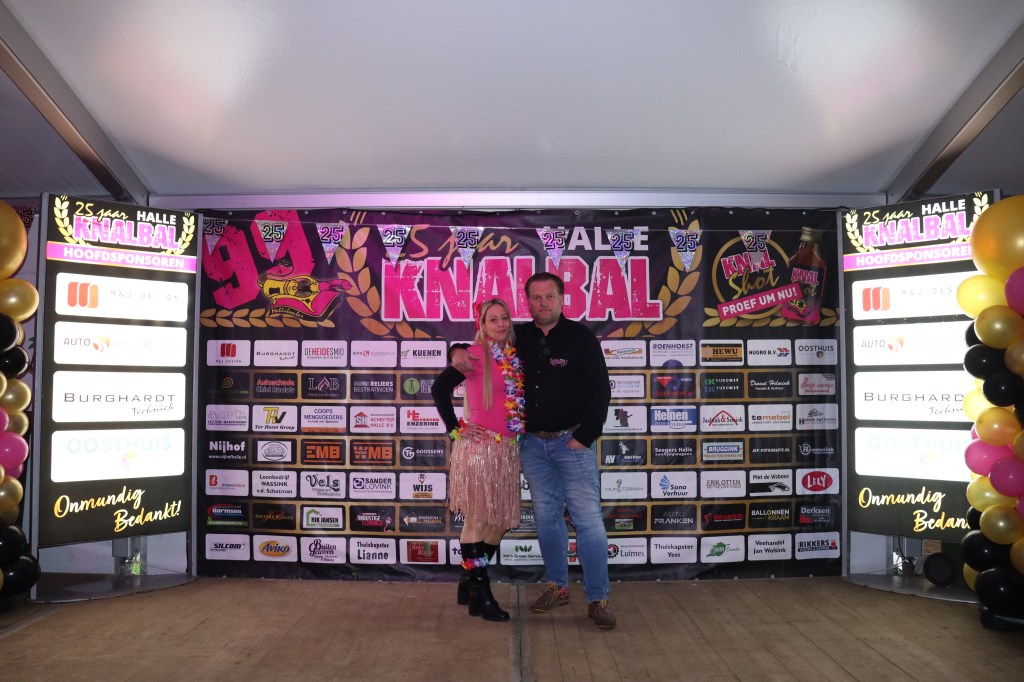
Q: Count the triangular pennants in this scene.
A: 9